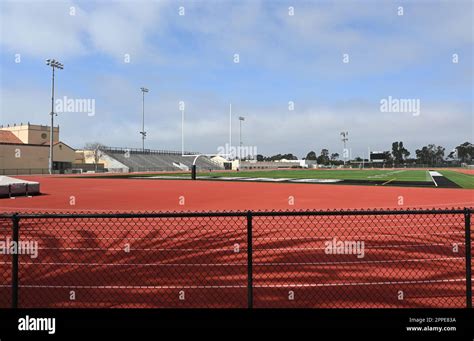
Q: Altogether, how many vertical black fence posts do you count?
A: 3